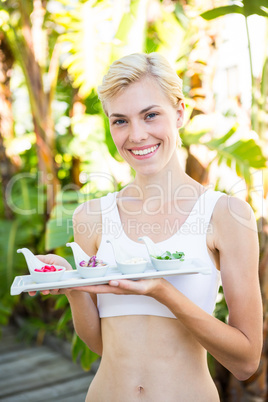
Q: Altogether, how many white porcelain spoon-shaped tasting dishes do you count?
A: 4